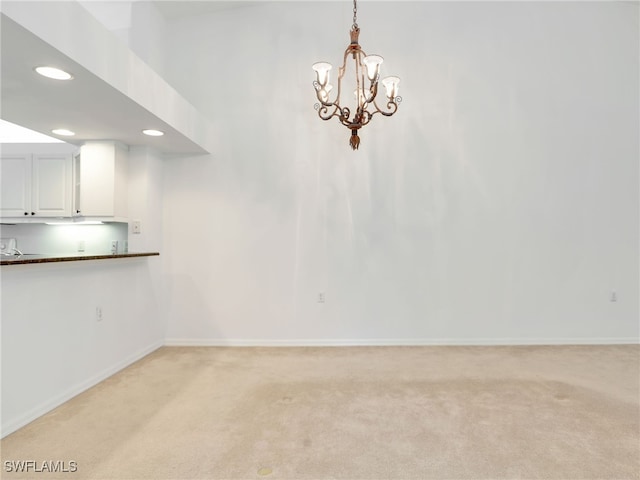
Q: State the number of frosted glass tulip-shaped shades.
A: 5